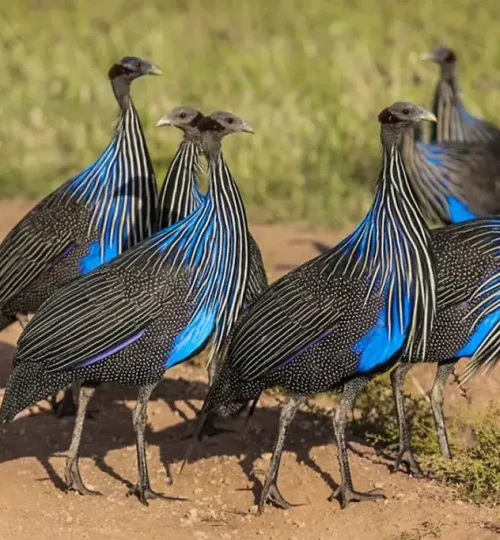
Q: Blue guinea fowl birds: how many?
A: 7